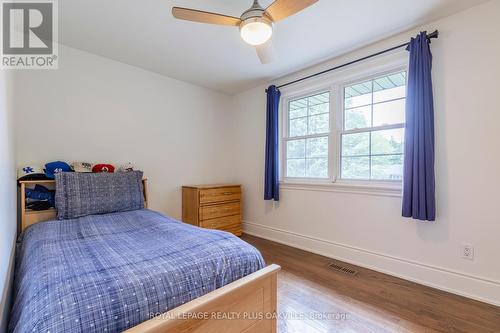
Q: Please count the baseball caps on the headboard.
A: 5